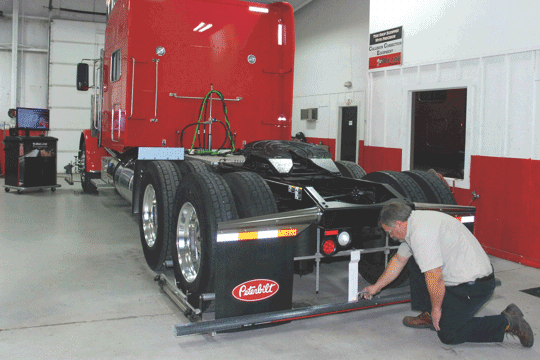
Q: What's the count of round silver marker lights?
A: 2